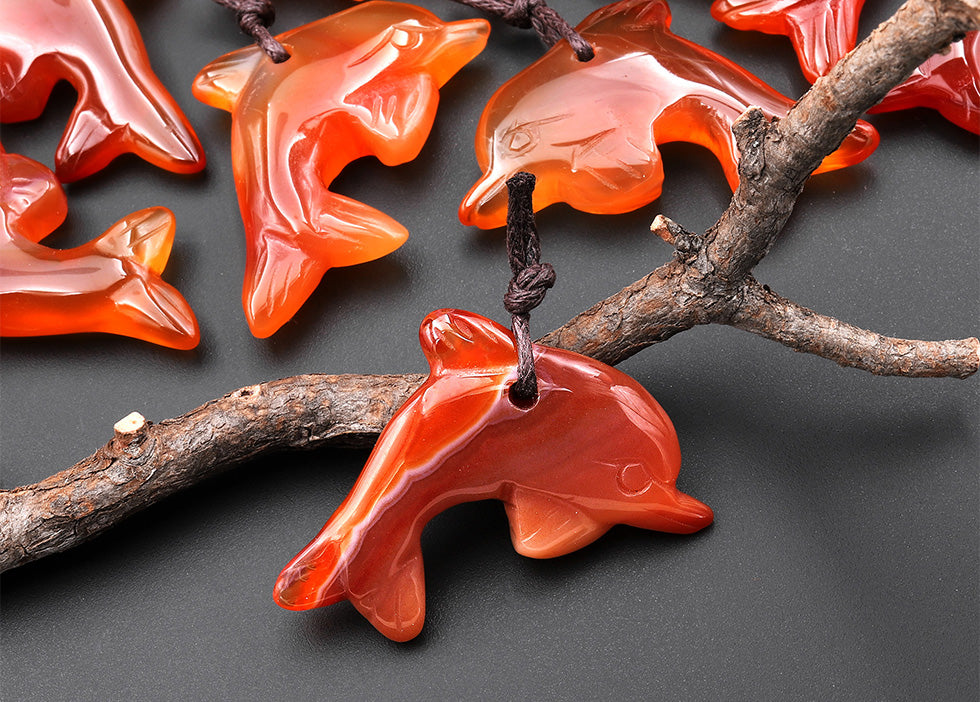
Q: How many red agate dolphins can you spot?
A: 7